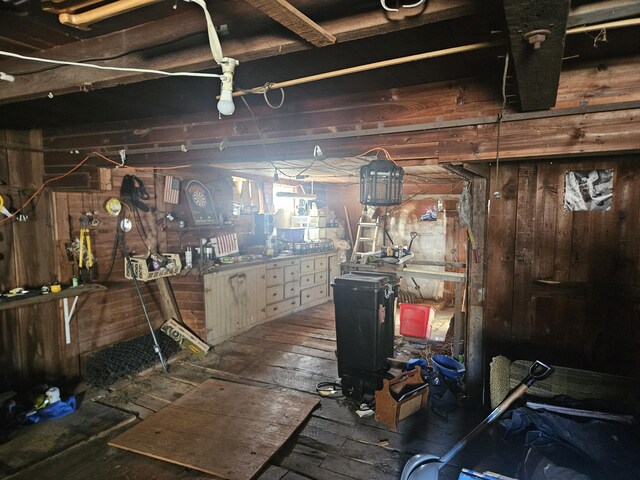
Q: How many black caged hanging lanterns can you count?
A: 1